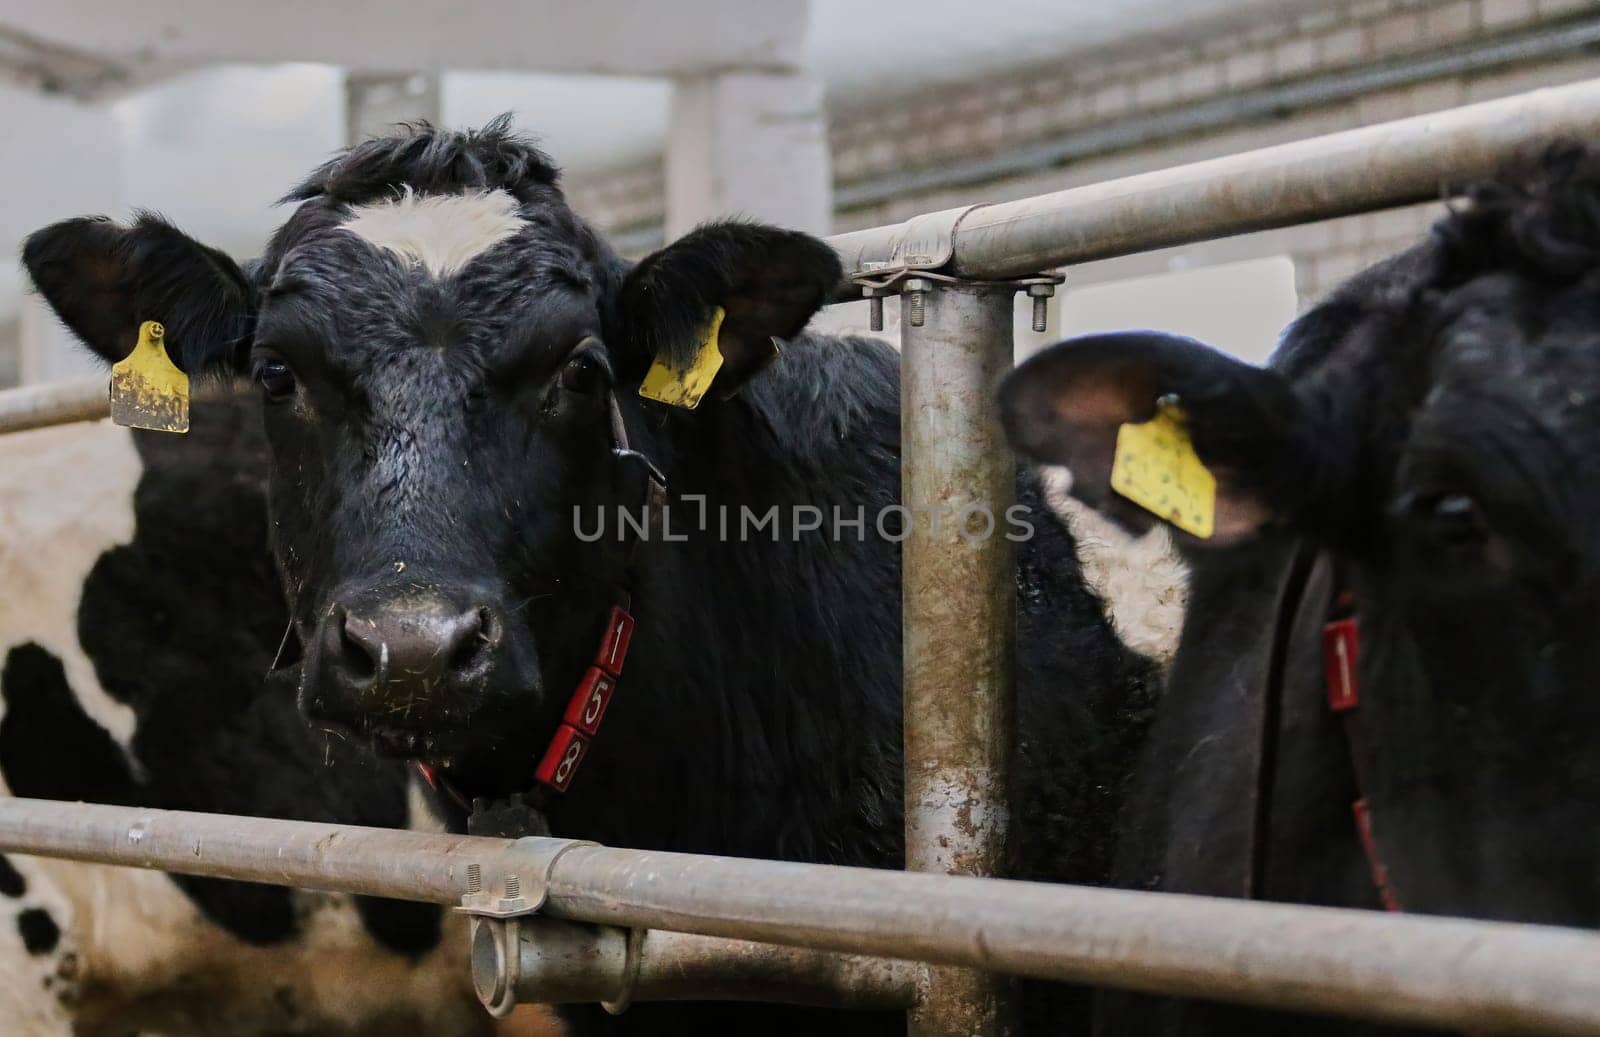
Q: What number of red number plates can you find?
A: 4